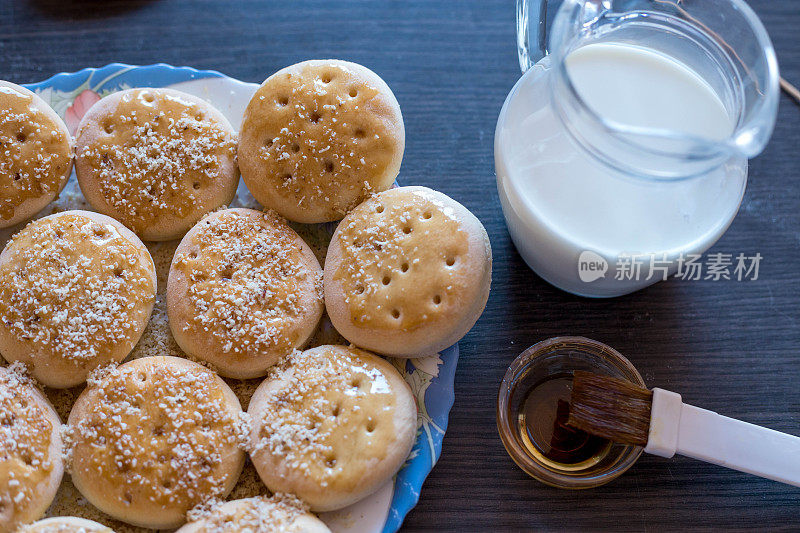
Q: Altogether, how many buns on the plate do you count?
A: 11